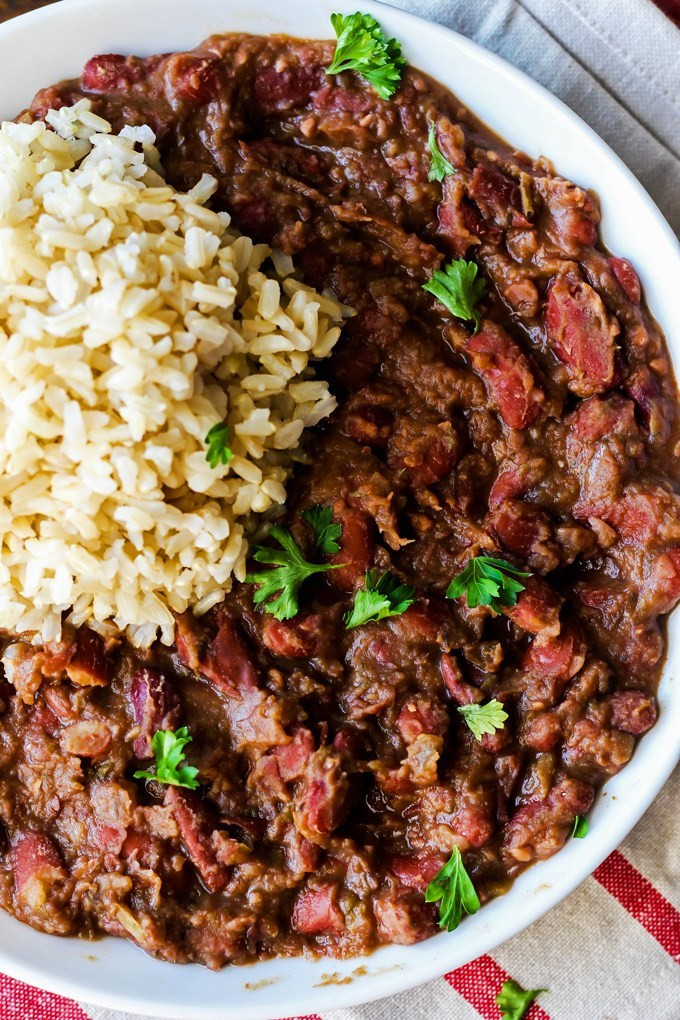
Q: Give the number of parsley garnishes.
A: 13